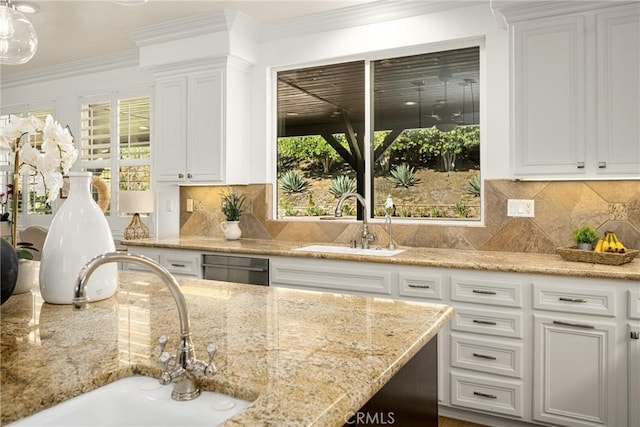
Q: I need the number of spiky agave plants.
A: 4